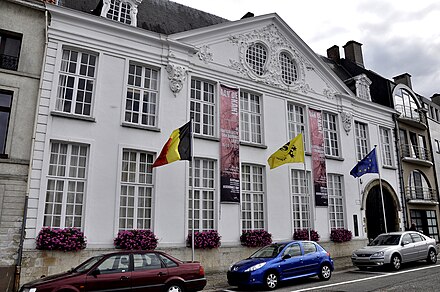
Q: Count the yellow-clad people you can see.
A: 0